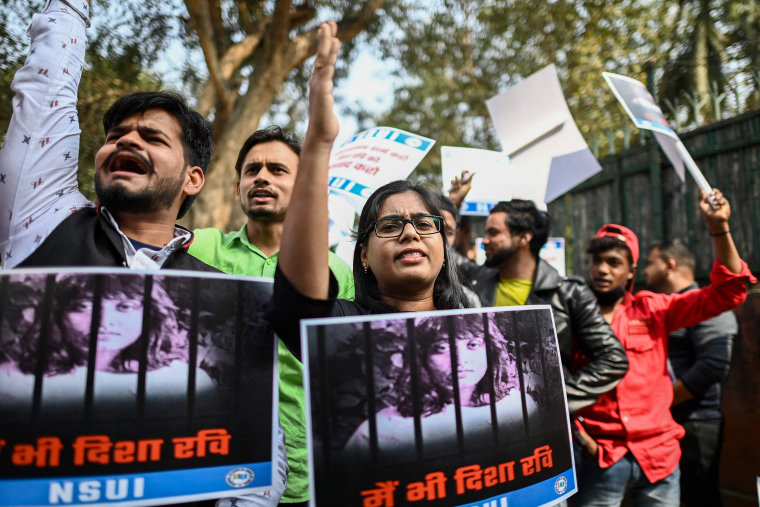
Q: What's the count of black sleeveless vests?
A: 1